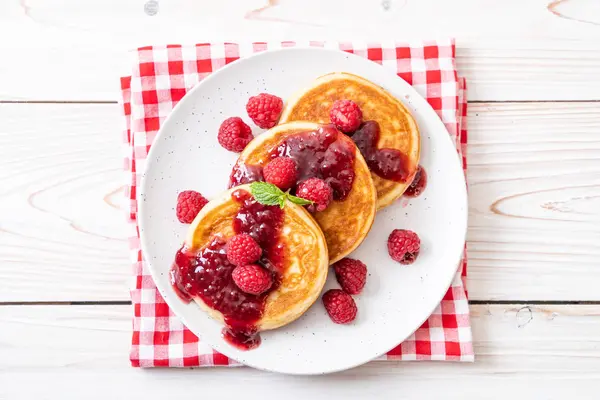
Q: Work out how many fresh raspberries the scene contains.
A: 11